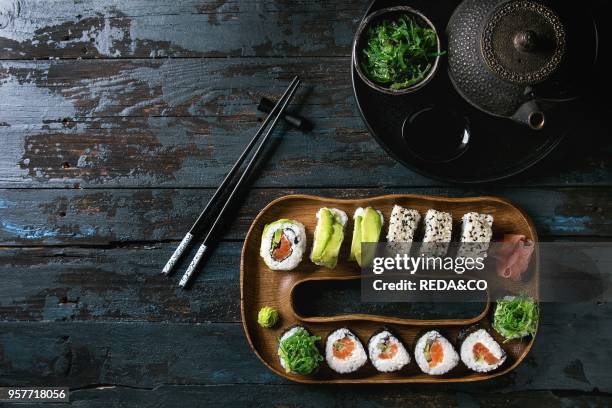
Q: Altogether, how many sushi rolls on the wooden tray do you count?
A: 12